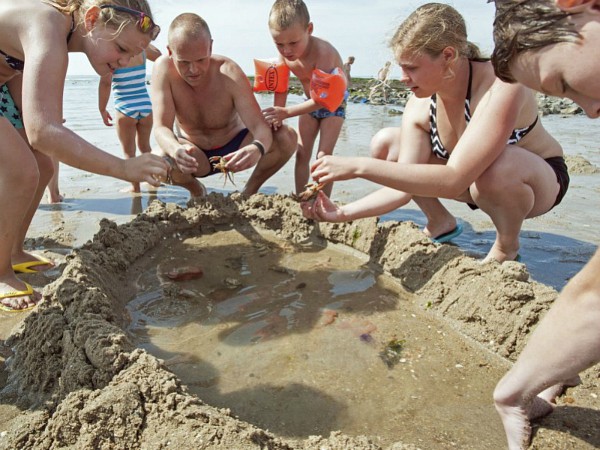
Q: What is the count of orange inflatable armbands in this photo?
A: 2